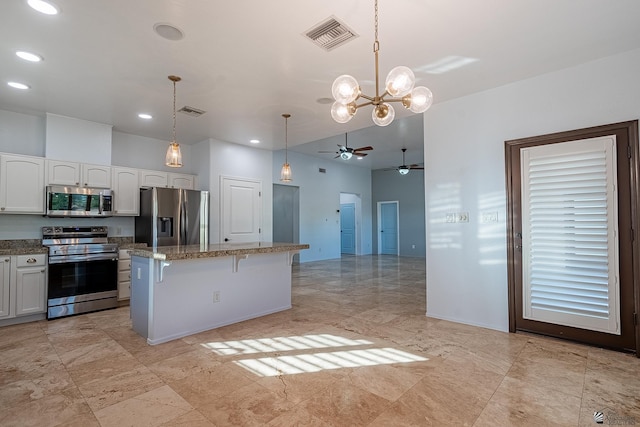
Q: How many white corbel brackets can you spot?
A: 3